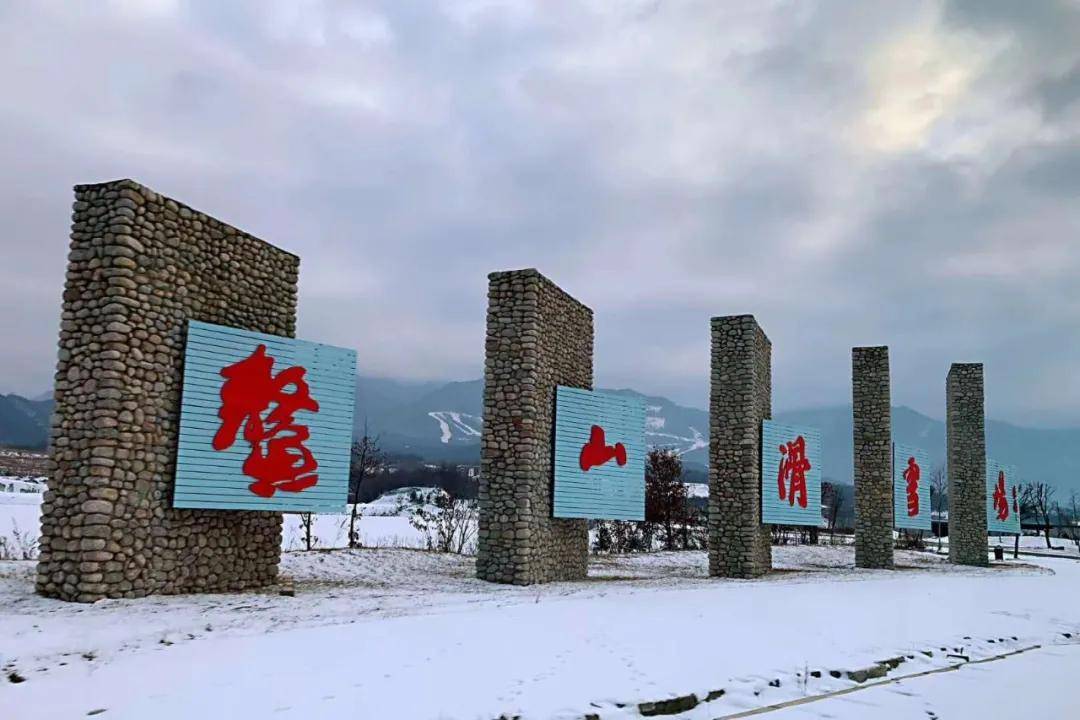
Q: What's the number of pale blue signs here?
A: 5